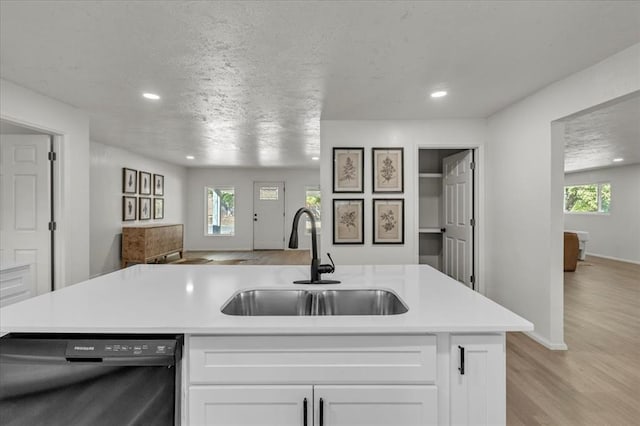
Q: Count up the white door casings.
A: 3